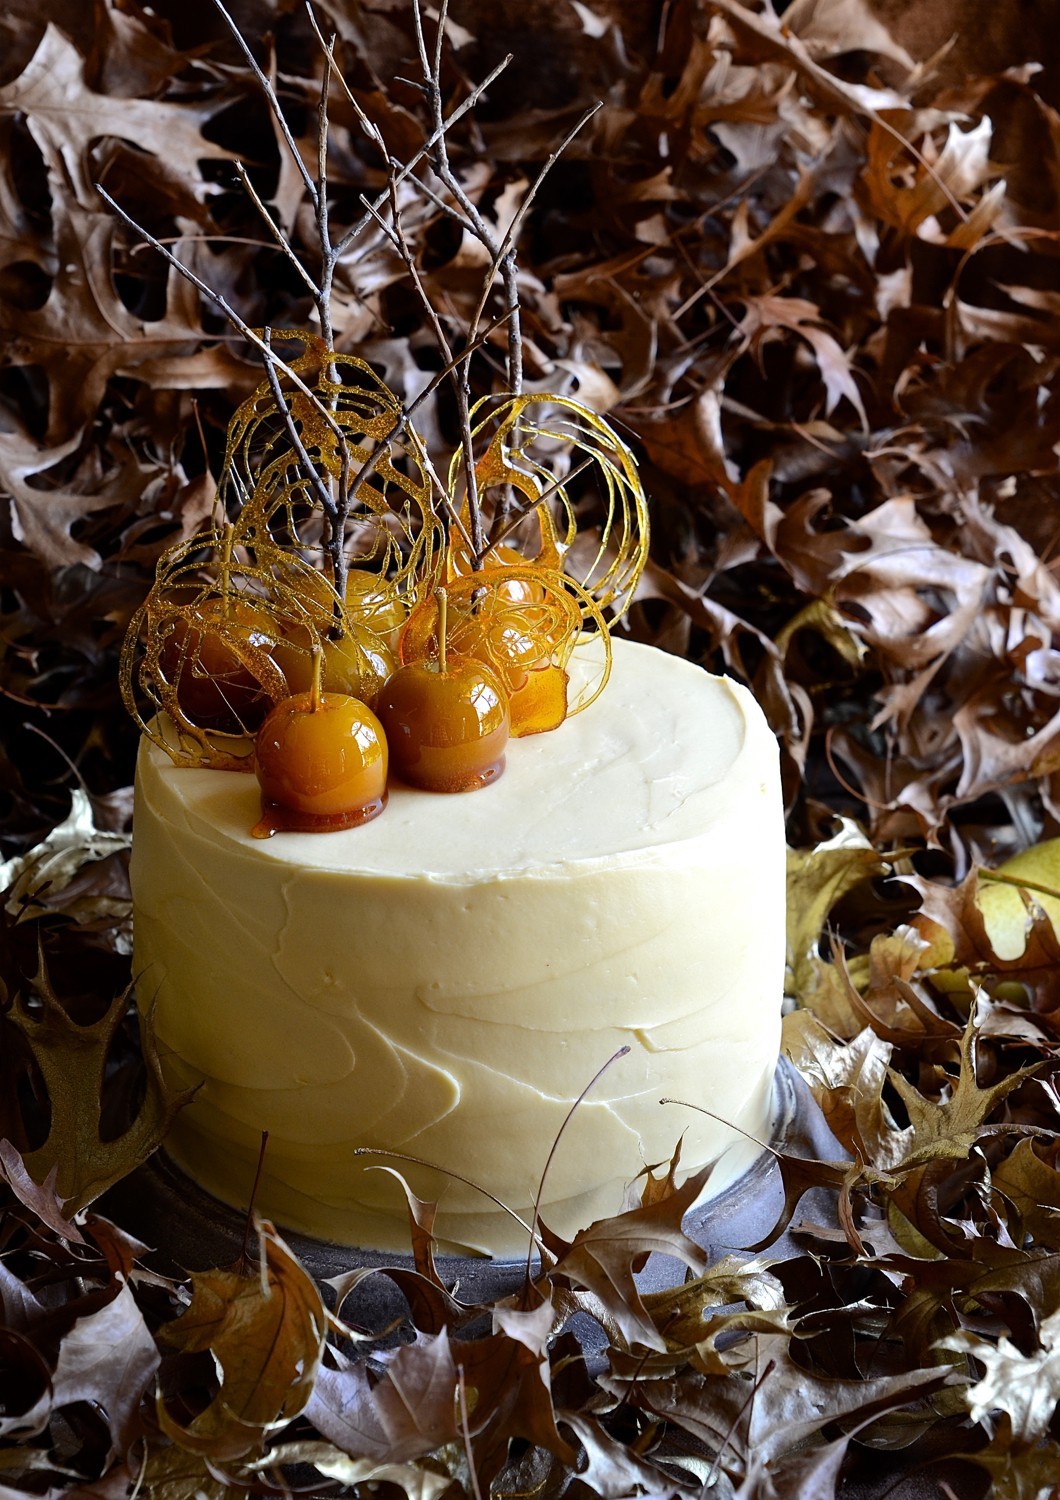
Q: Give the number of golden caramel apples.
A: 7